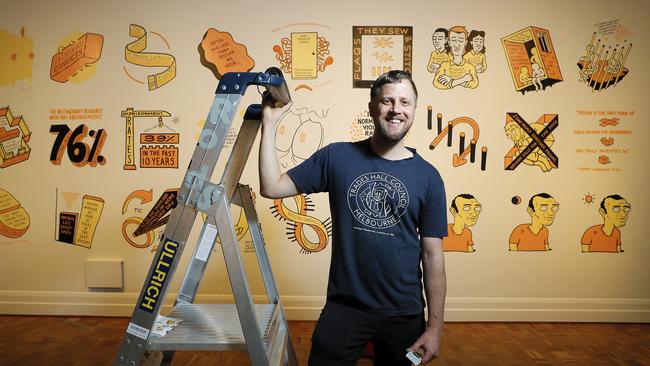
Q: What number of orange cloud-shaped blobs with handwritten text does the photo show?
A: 1